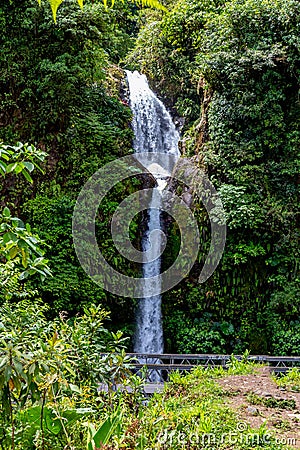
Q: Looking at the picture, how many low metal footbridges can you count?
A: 1